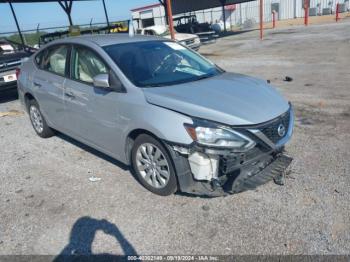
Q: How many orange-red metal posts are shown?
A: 5